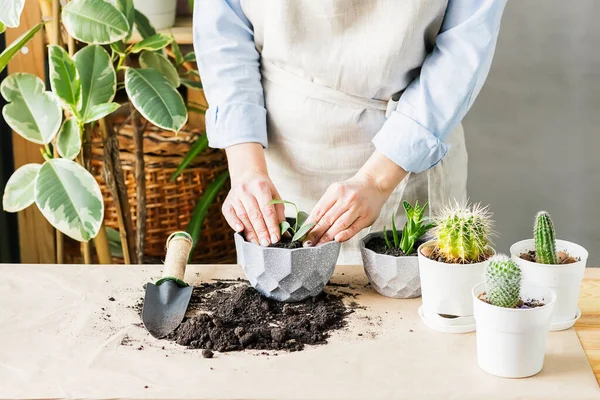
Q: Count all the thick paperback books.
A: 0